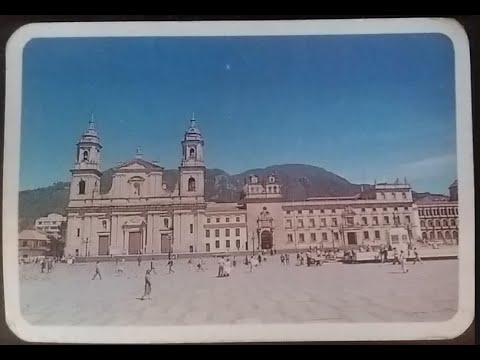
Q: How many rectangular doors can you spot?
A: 4